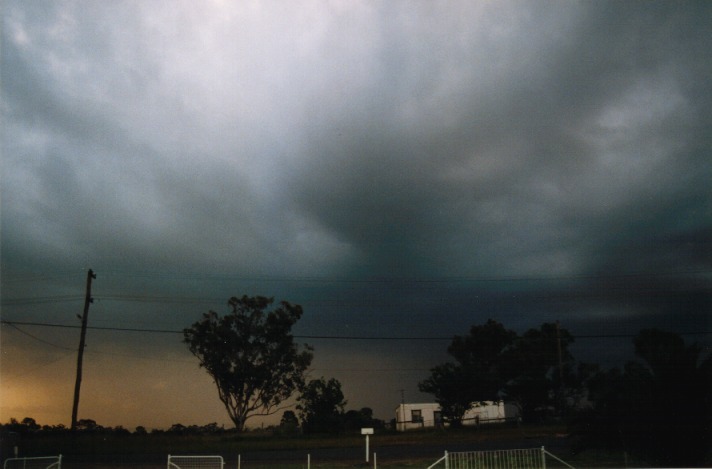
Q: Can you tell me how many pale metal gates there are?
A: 3